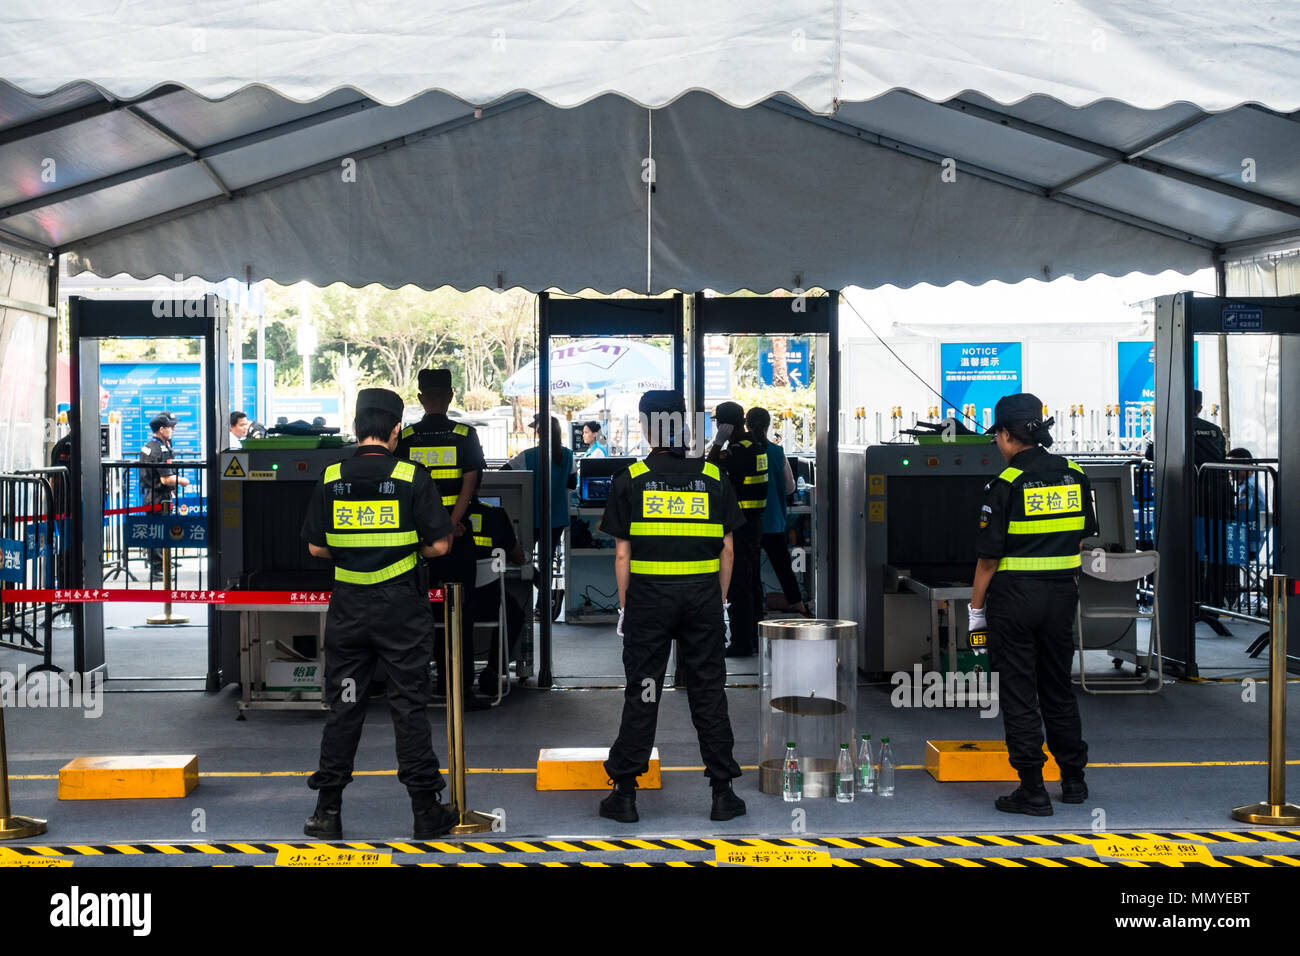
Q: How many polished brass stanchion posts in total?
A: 4